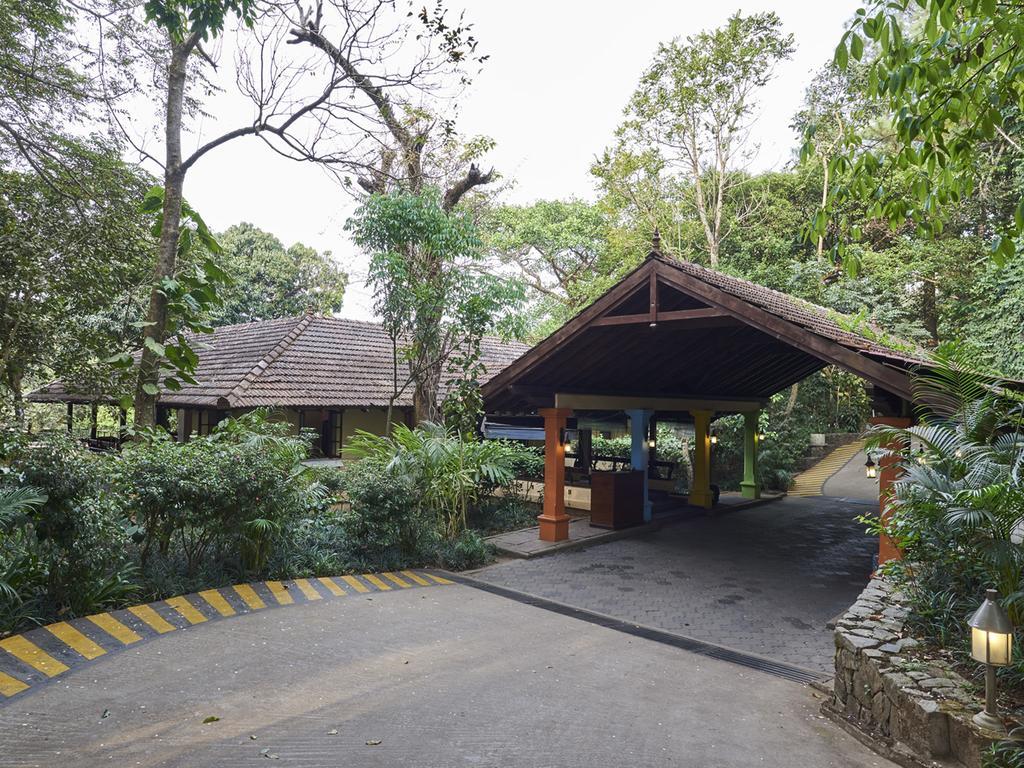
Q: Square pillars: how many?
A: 5